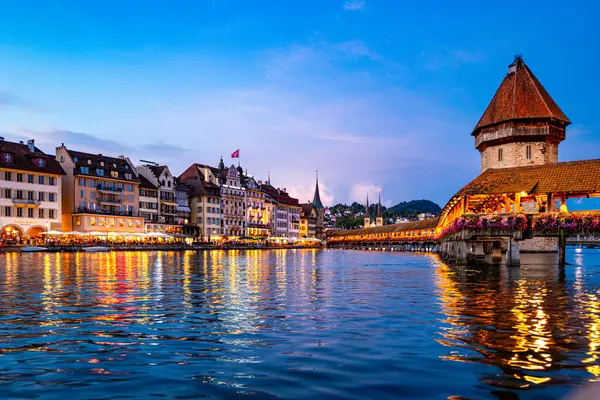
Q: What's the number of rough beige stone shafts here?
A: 1